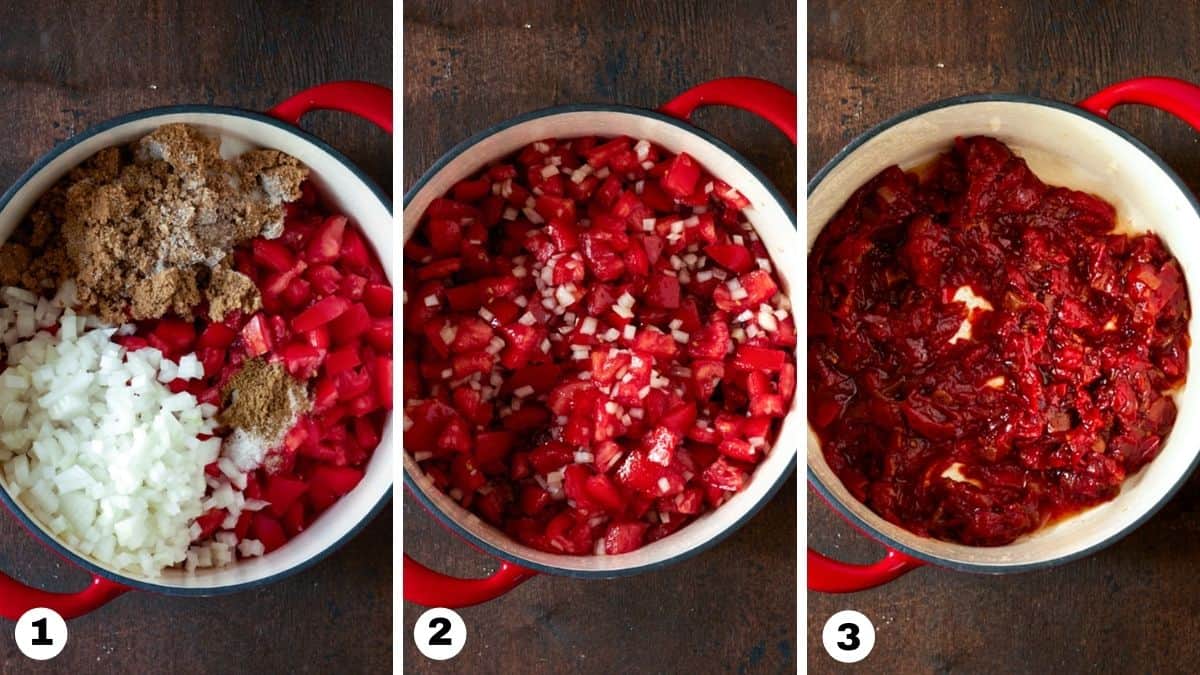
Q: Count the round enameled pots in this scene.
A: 3